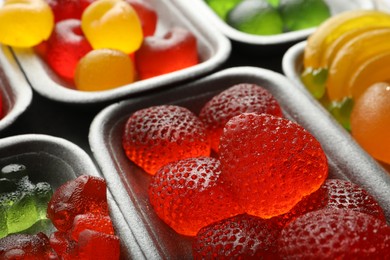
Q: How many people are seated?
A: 0